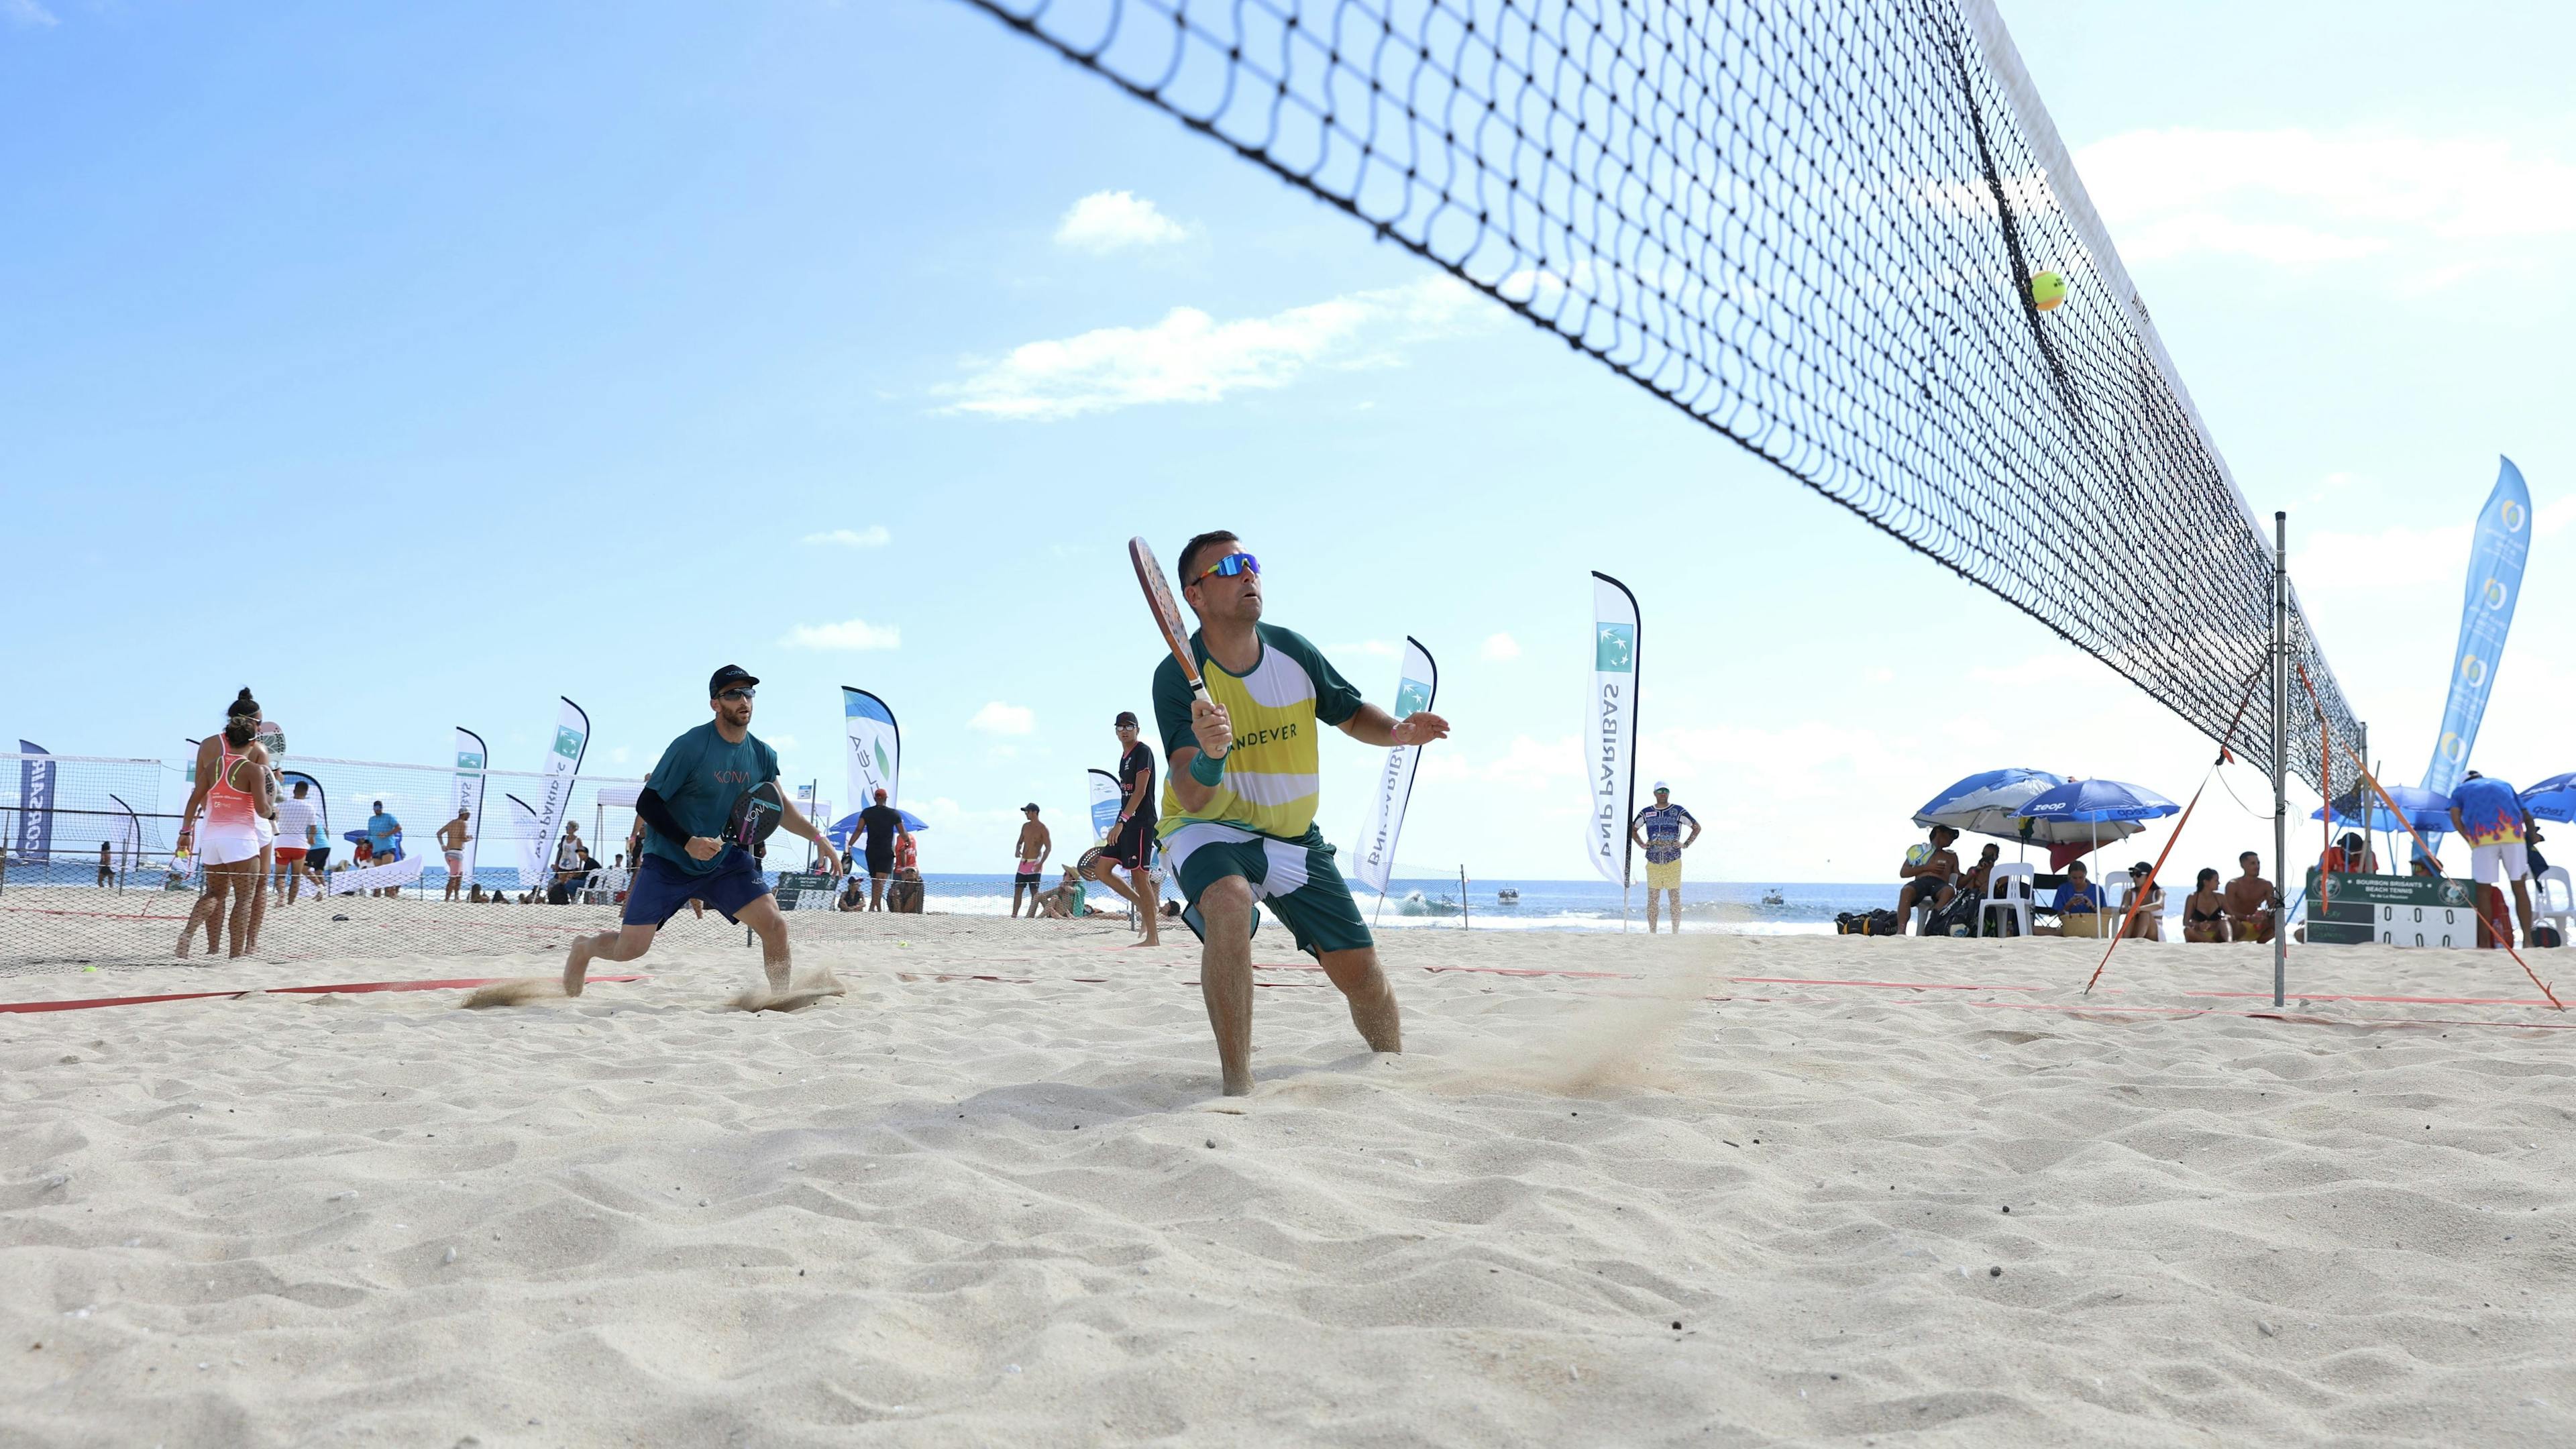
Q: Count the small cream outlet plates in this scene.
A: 0